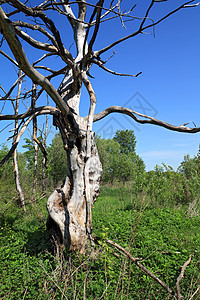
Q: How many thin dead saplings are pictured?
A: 3